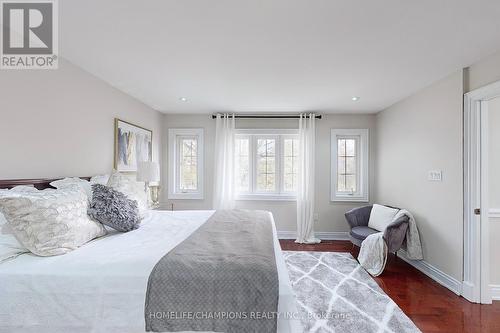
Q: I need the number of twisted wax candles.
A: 0